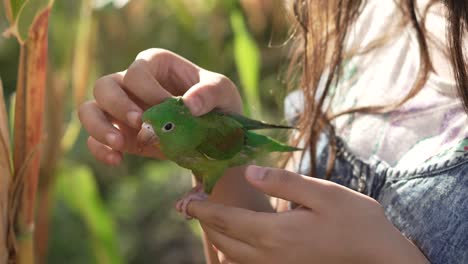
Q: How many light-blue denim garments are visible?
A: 1